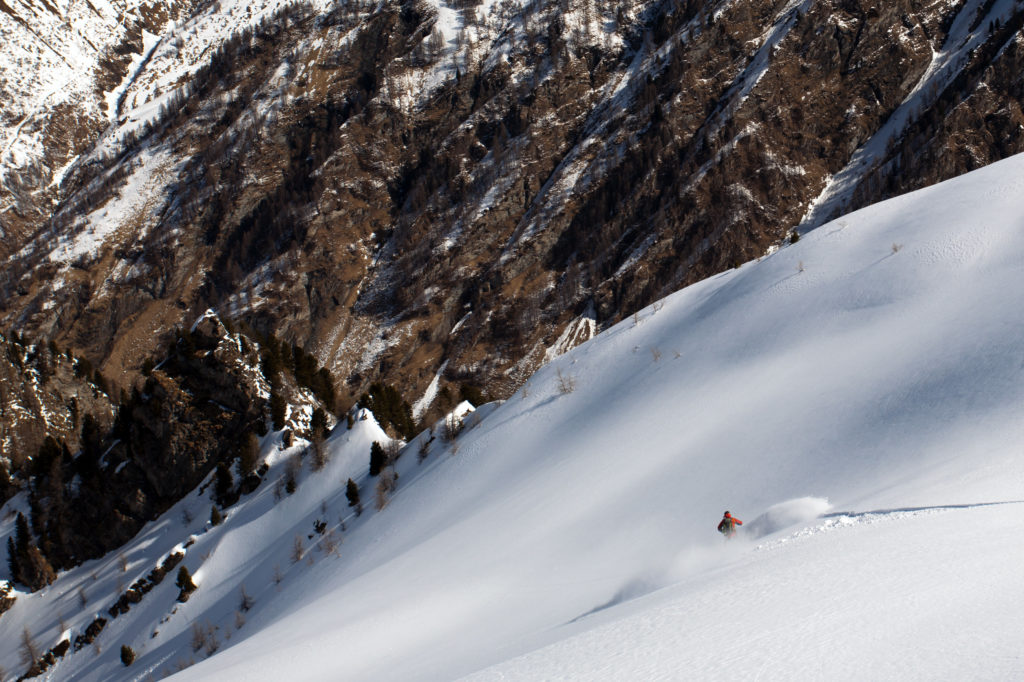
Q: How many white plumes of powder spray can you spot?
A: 2